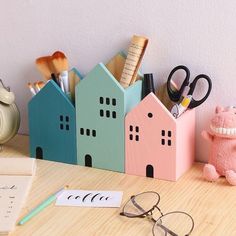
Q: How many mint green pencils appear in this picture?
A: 1